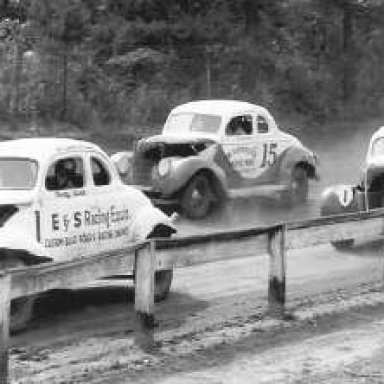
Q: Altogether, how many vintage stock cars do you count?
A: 3